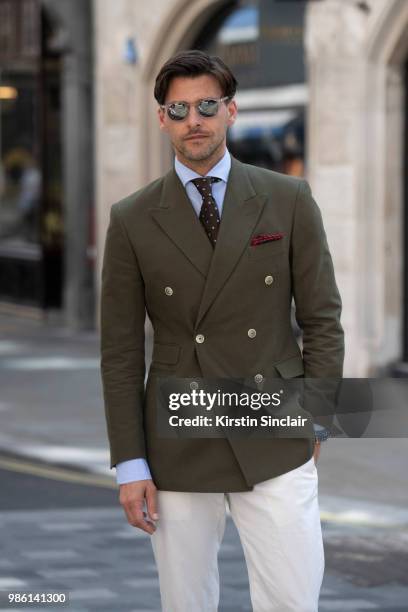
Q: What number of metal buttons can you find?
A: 6